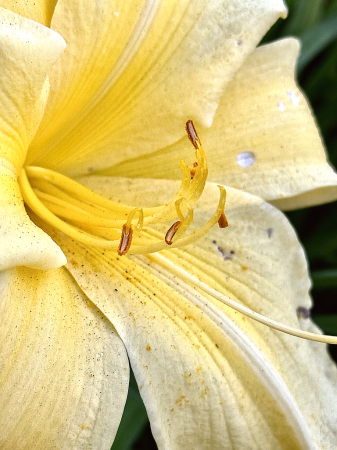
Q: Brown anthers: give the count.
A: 4